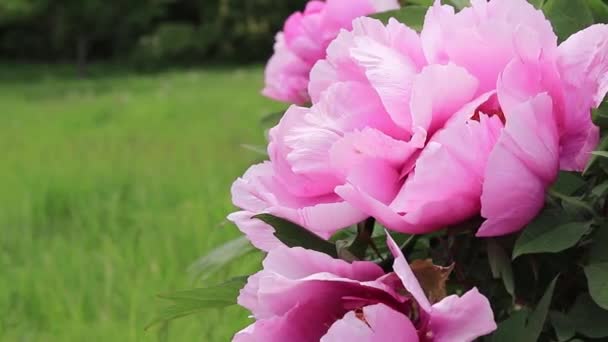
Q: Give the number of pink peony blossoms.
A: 3